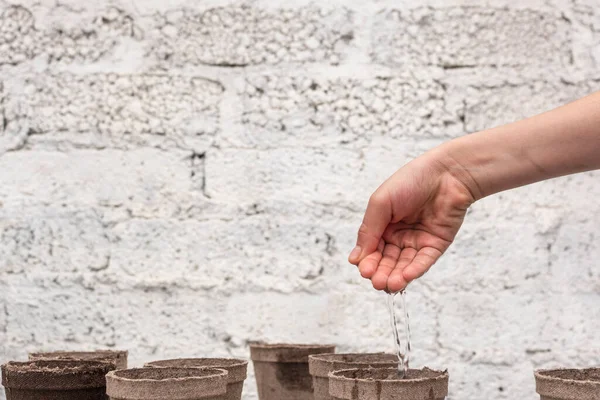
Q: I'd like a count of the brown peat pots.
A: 8